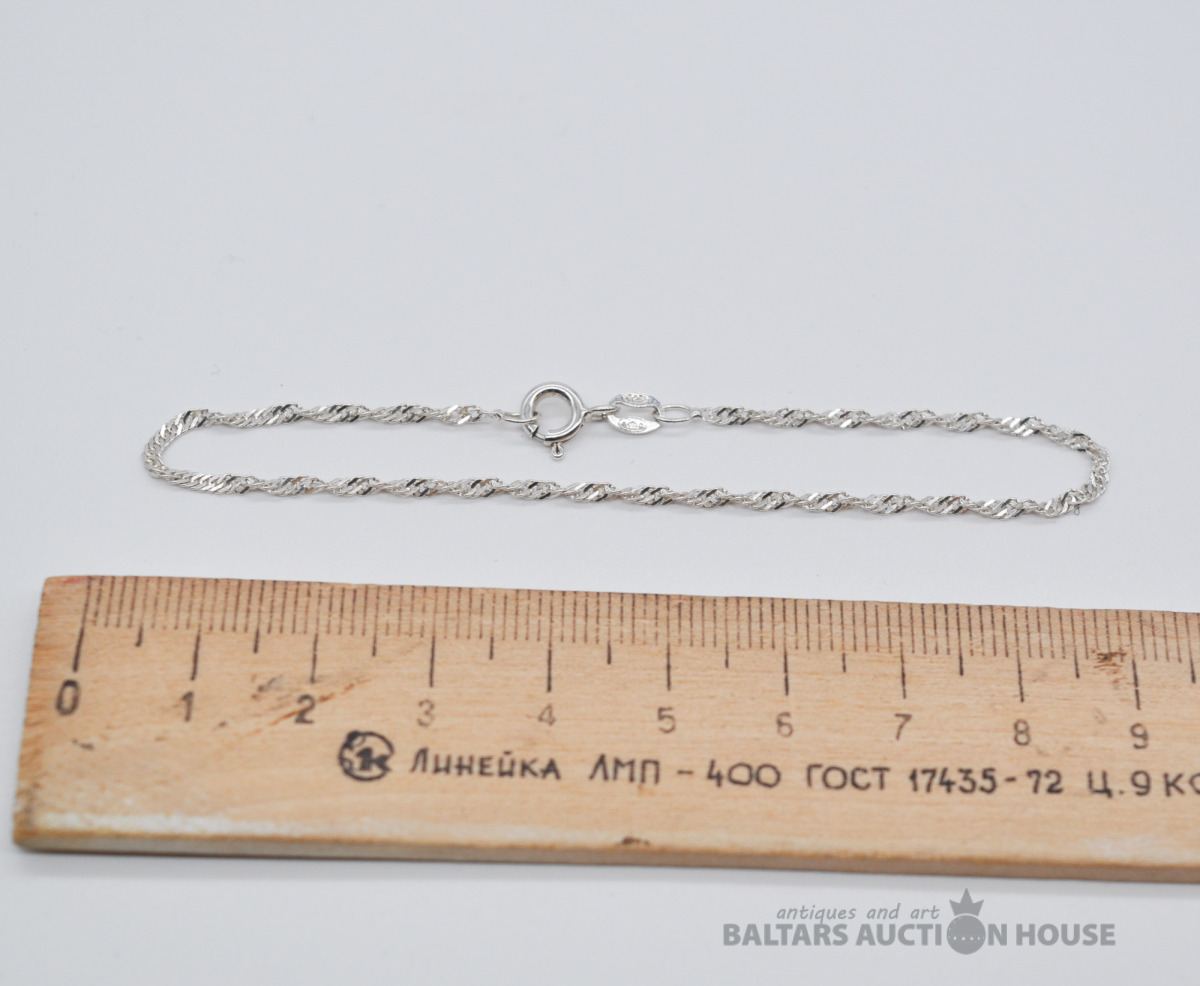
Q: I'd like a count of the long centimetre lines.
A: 10